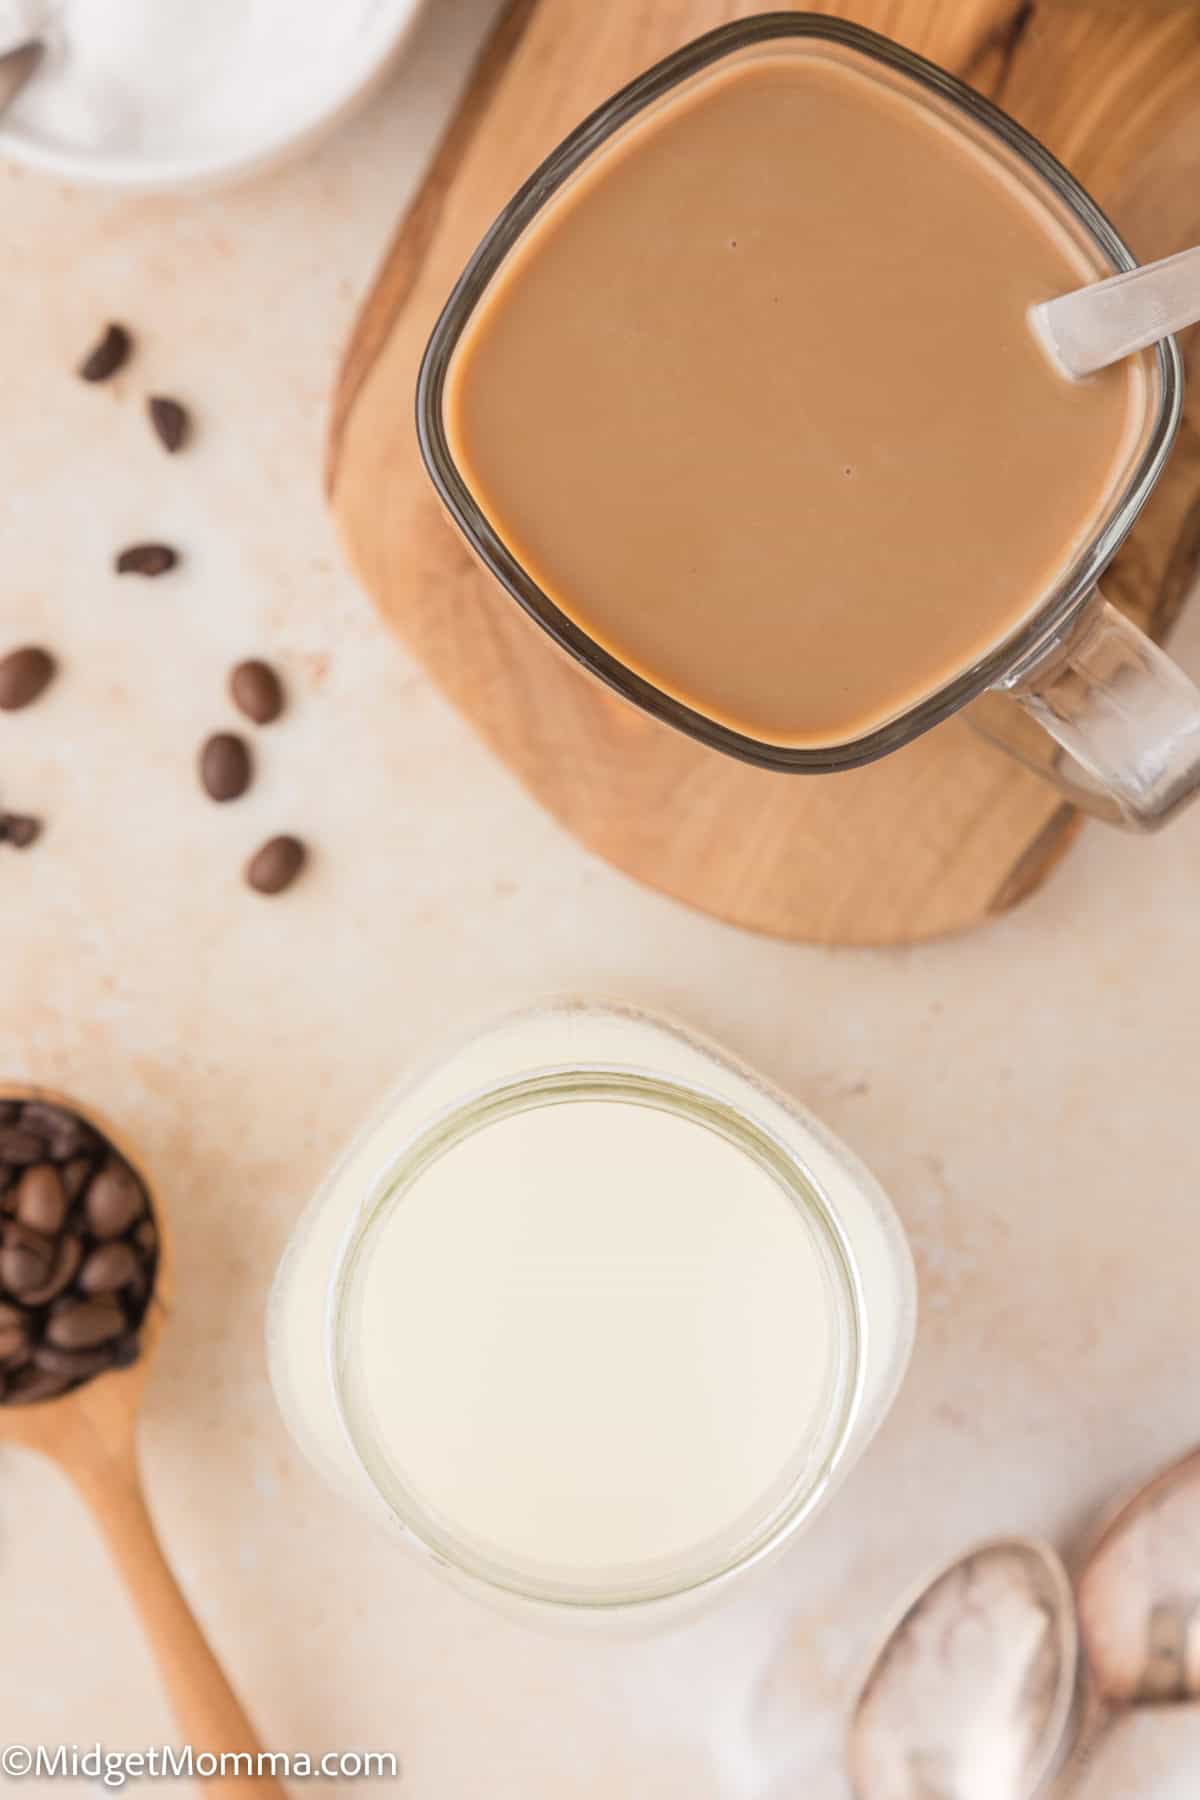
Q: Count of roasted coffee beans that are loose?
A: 8